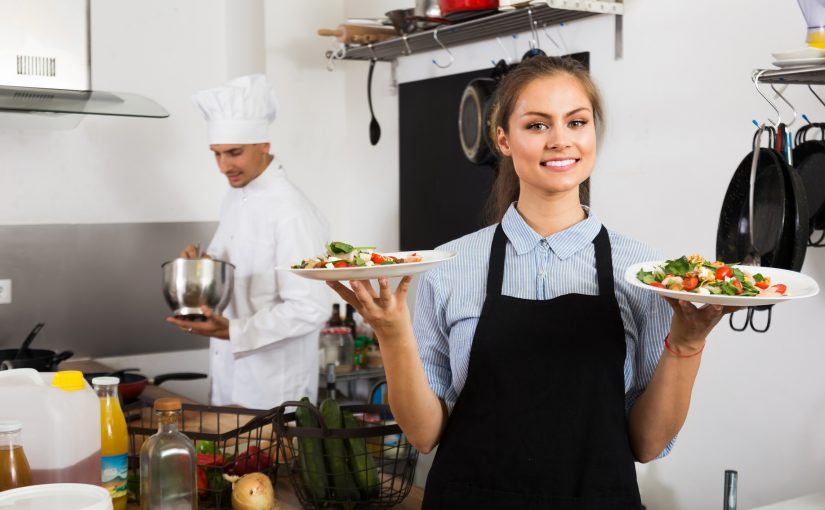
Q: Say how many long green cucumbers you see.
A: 3